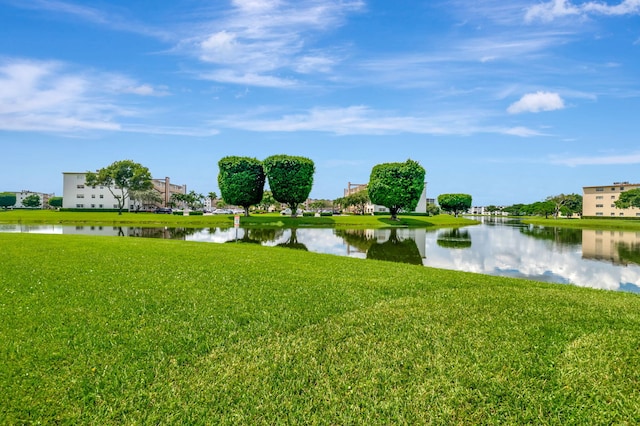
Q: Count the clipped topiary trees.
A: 4